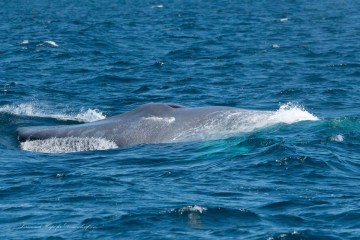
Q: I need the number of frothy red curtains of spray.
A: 0